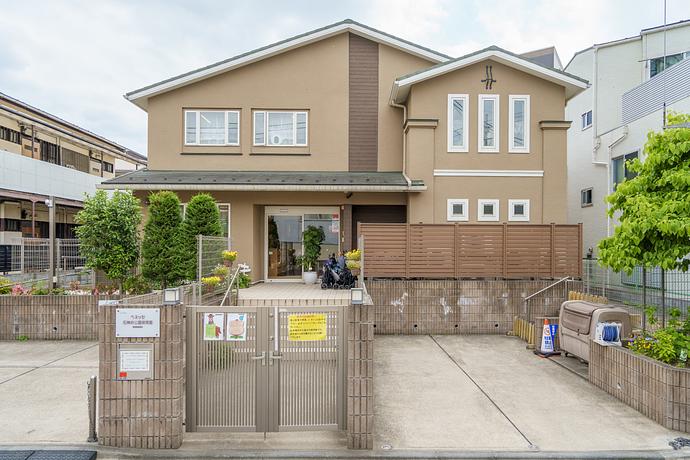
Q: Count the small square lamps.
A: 2